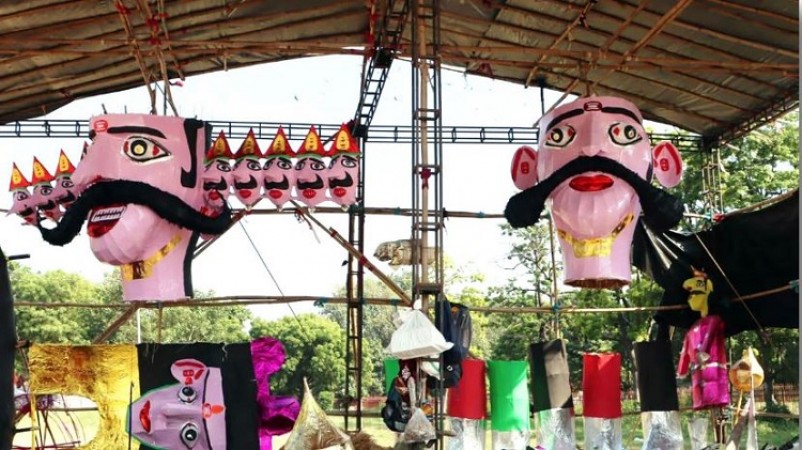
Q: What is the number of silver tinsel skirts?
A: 5